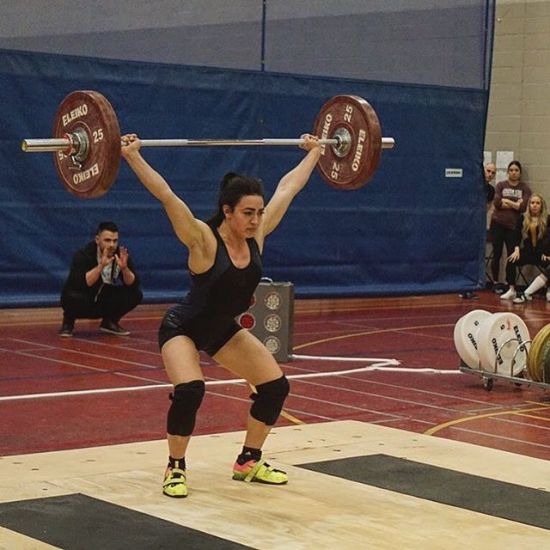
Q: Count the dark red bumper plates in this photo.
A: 2